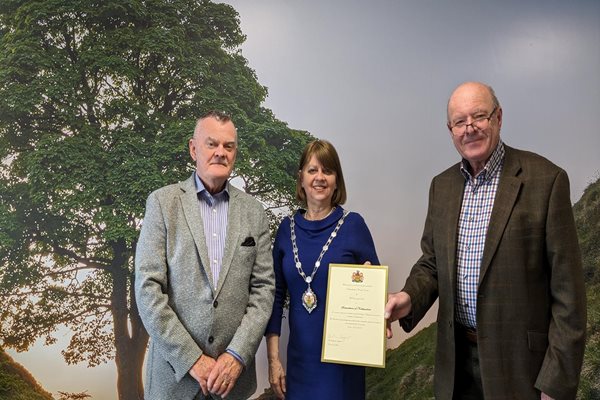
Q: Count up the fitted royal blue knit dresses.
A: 1